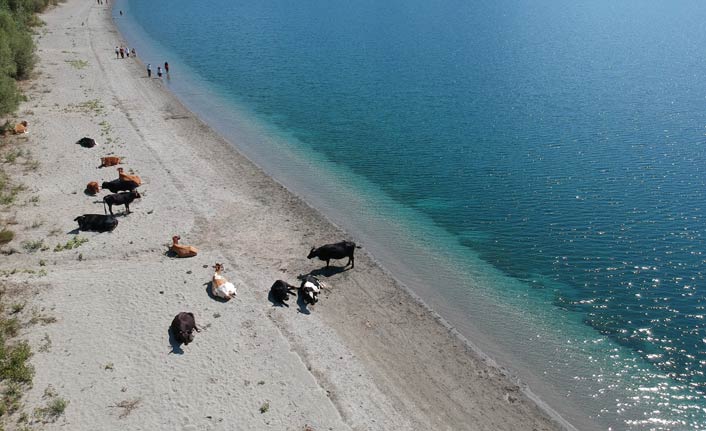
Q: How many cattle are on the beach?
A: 14